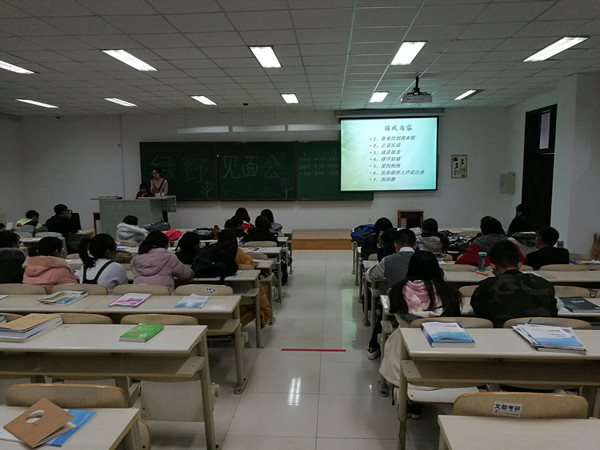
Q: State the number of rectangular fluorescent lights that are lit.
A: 11